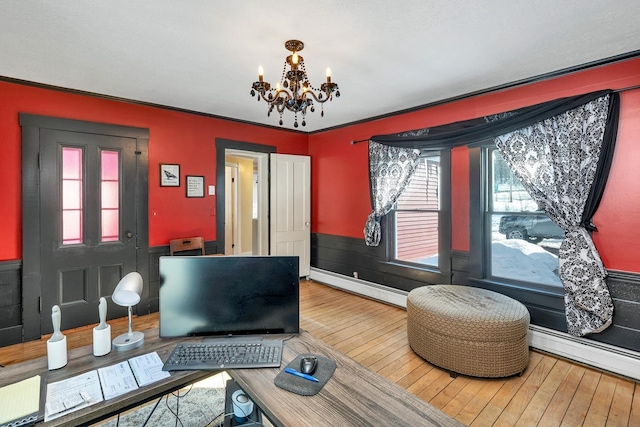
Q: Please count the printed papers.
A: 3